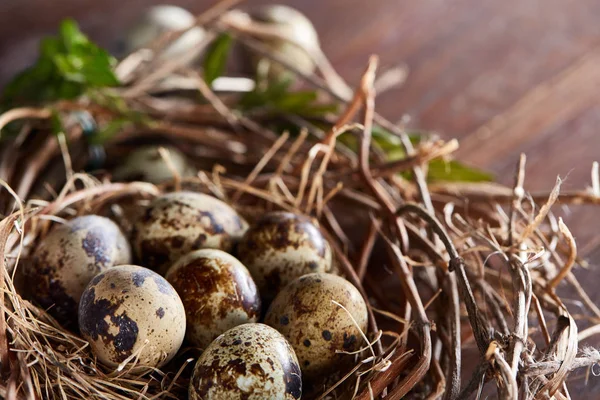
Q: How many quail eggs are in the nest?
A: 7